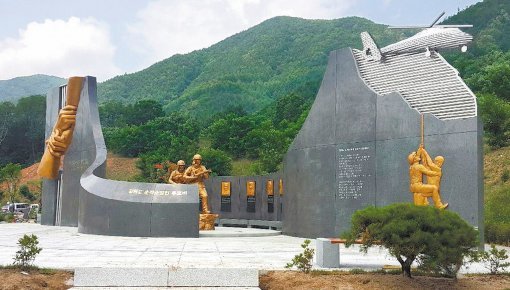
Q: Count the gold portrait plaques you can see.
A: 4